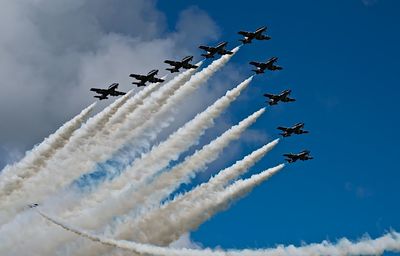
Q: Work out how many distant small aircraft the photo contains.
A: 1